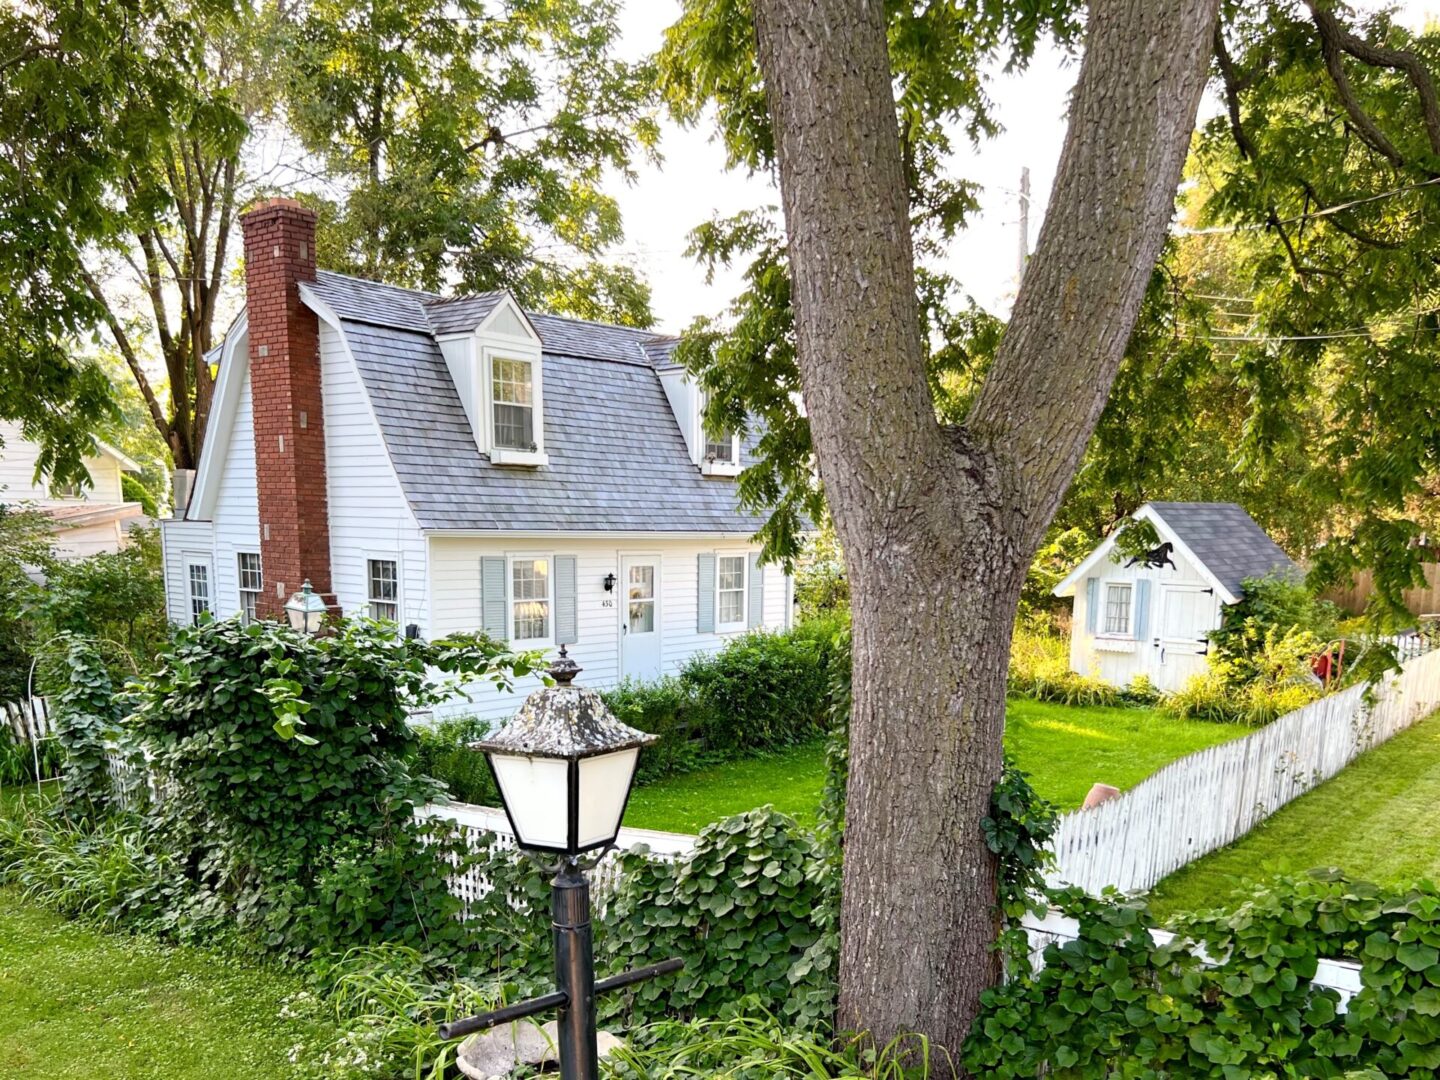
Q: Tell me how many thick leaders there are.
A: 2